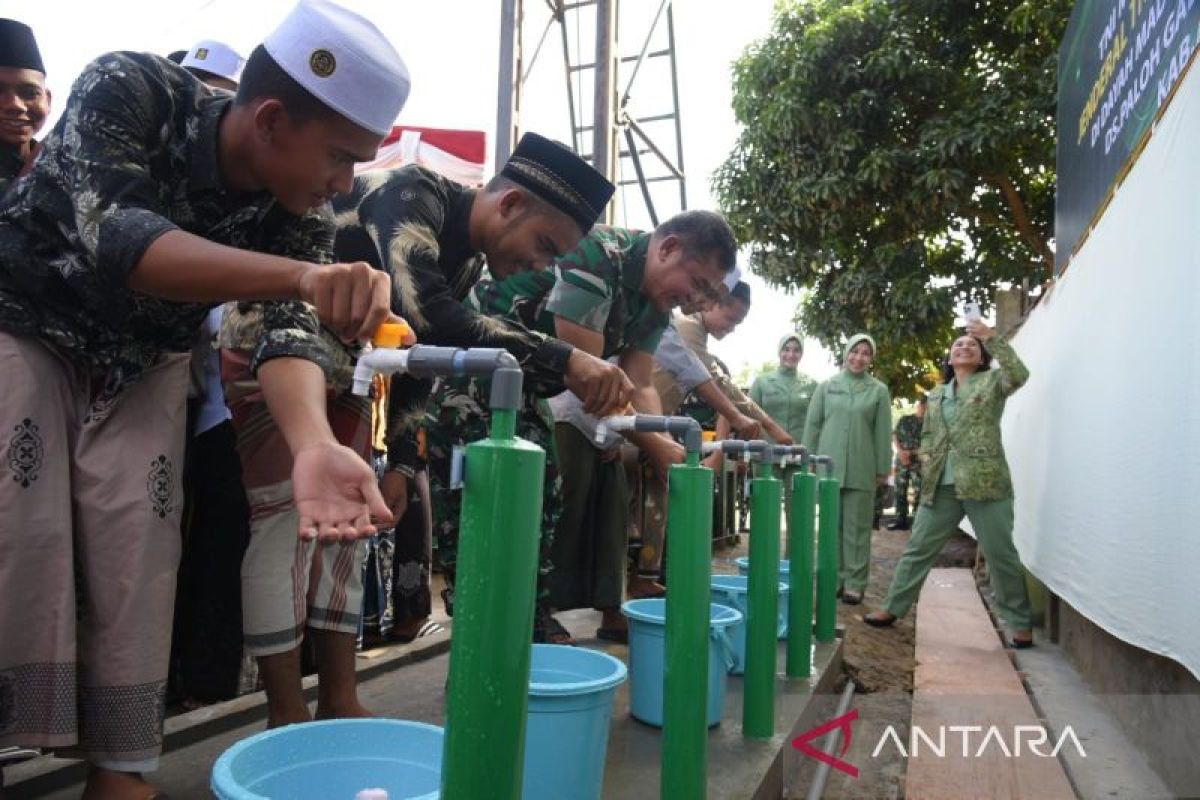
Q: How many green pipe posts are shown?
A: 5